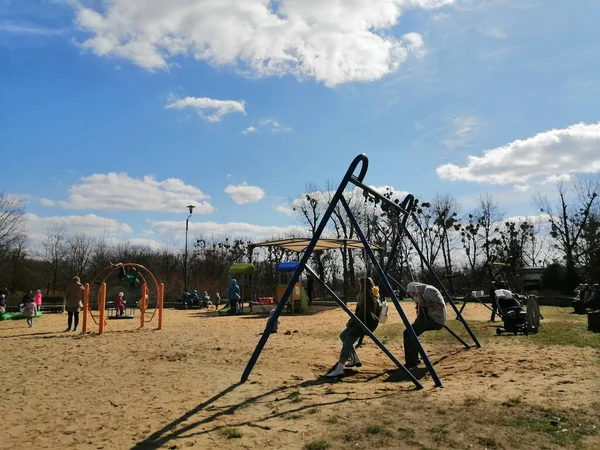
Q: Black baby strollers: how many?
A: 1